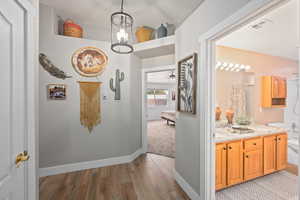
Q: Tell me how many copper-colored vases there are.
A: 2